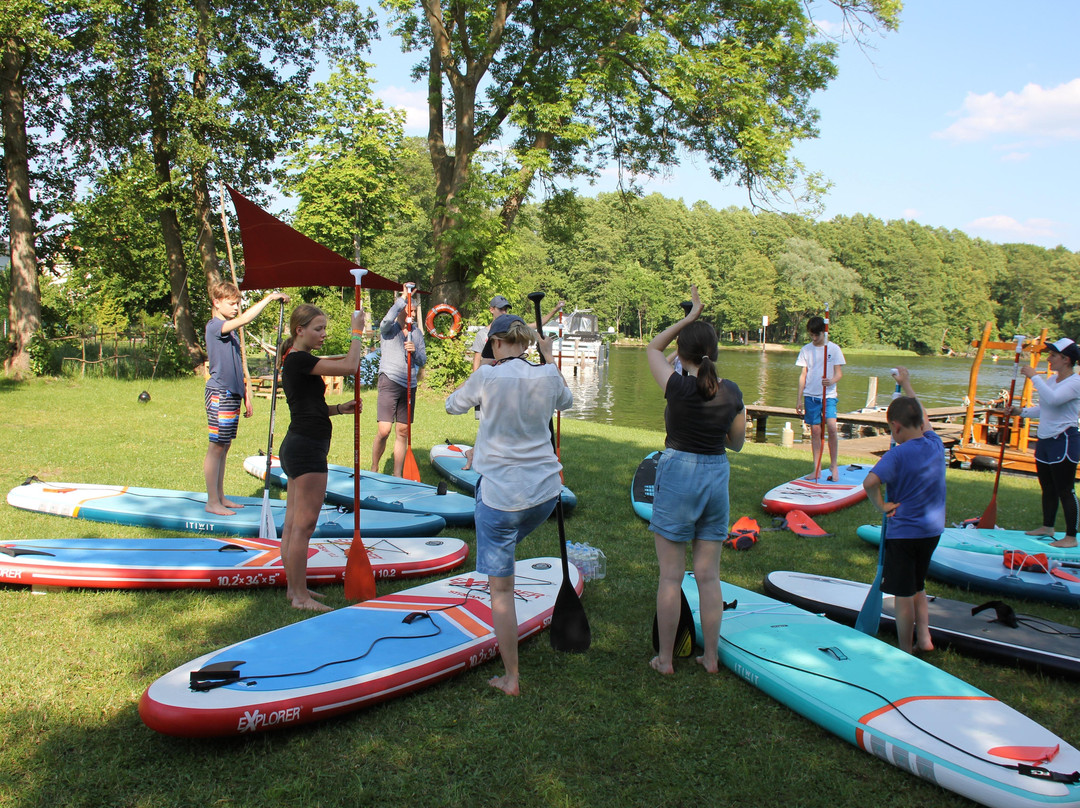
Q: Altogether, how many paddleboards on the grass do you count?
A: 11